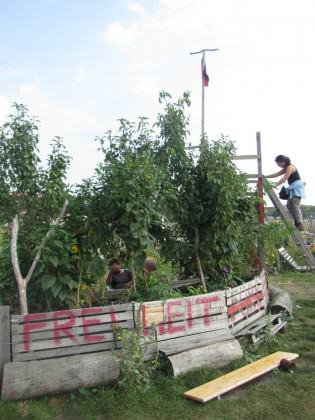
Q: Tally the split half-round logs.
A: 3